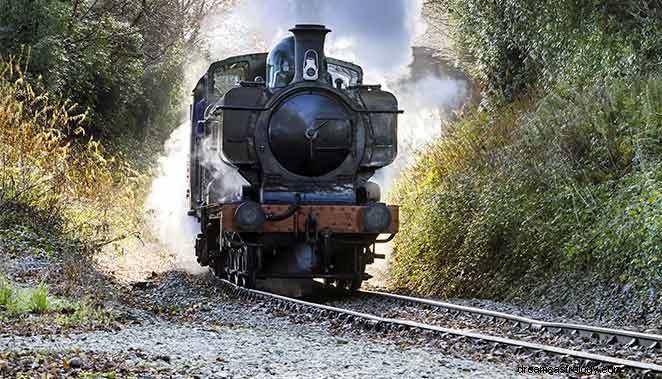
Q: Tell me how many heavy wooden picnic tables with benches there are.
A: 0